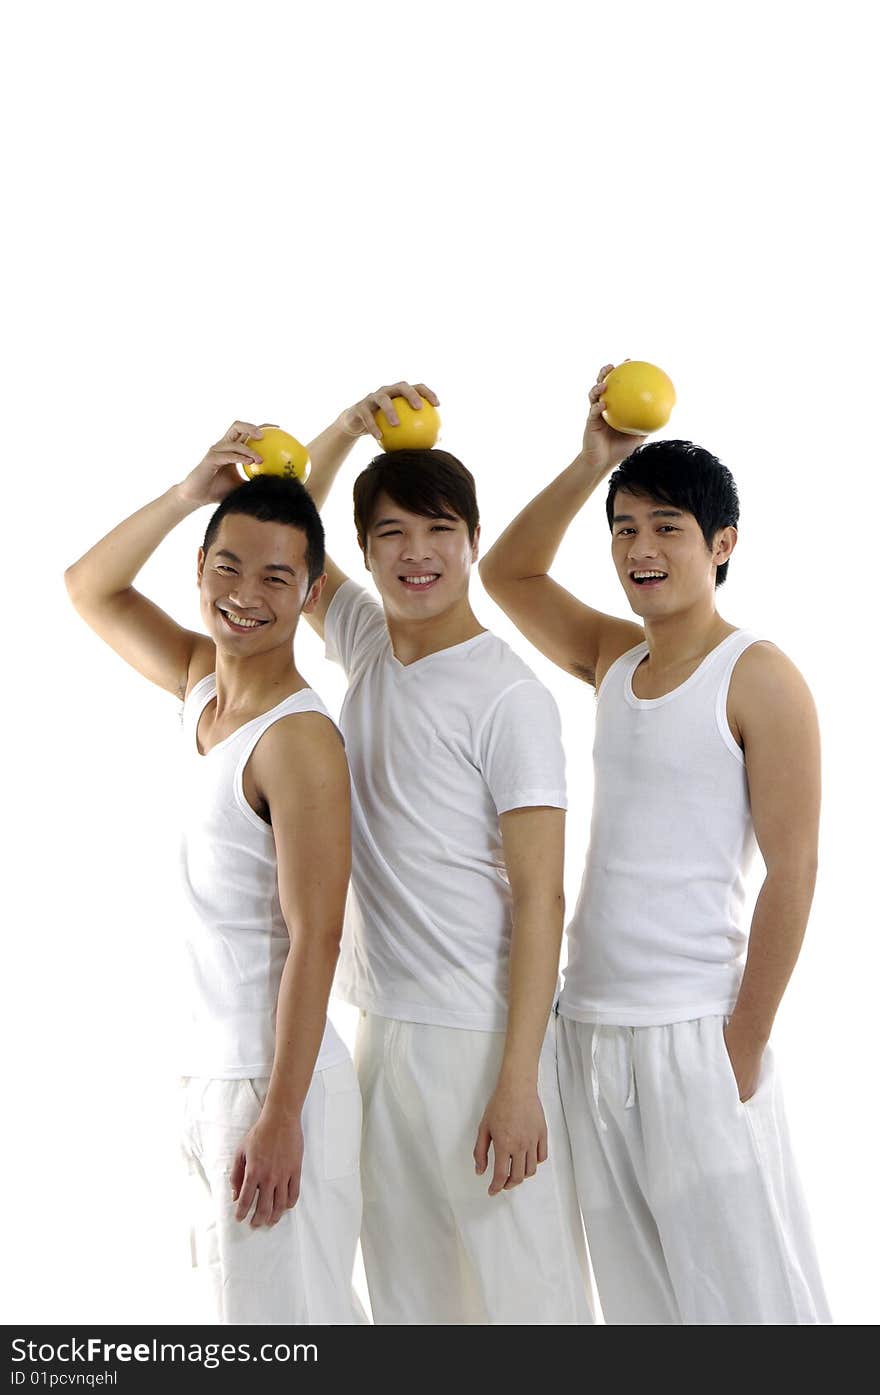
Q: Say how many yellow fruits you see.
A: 3